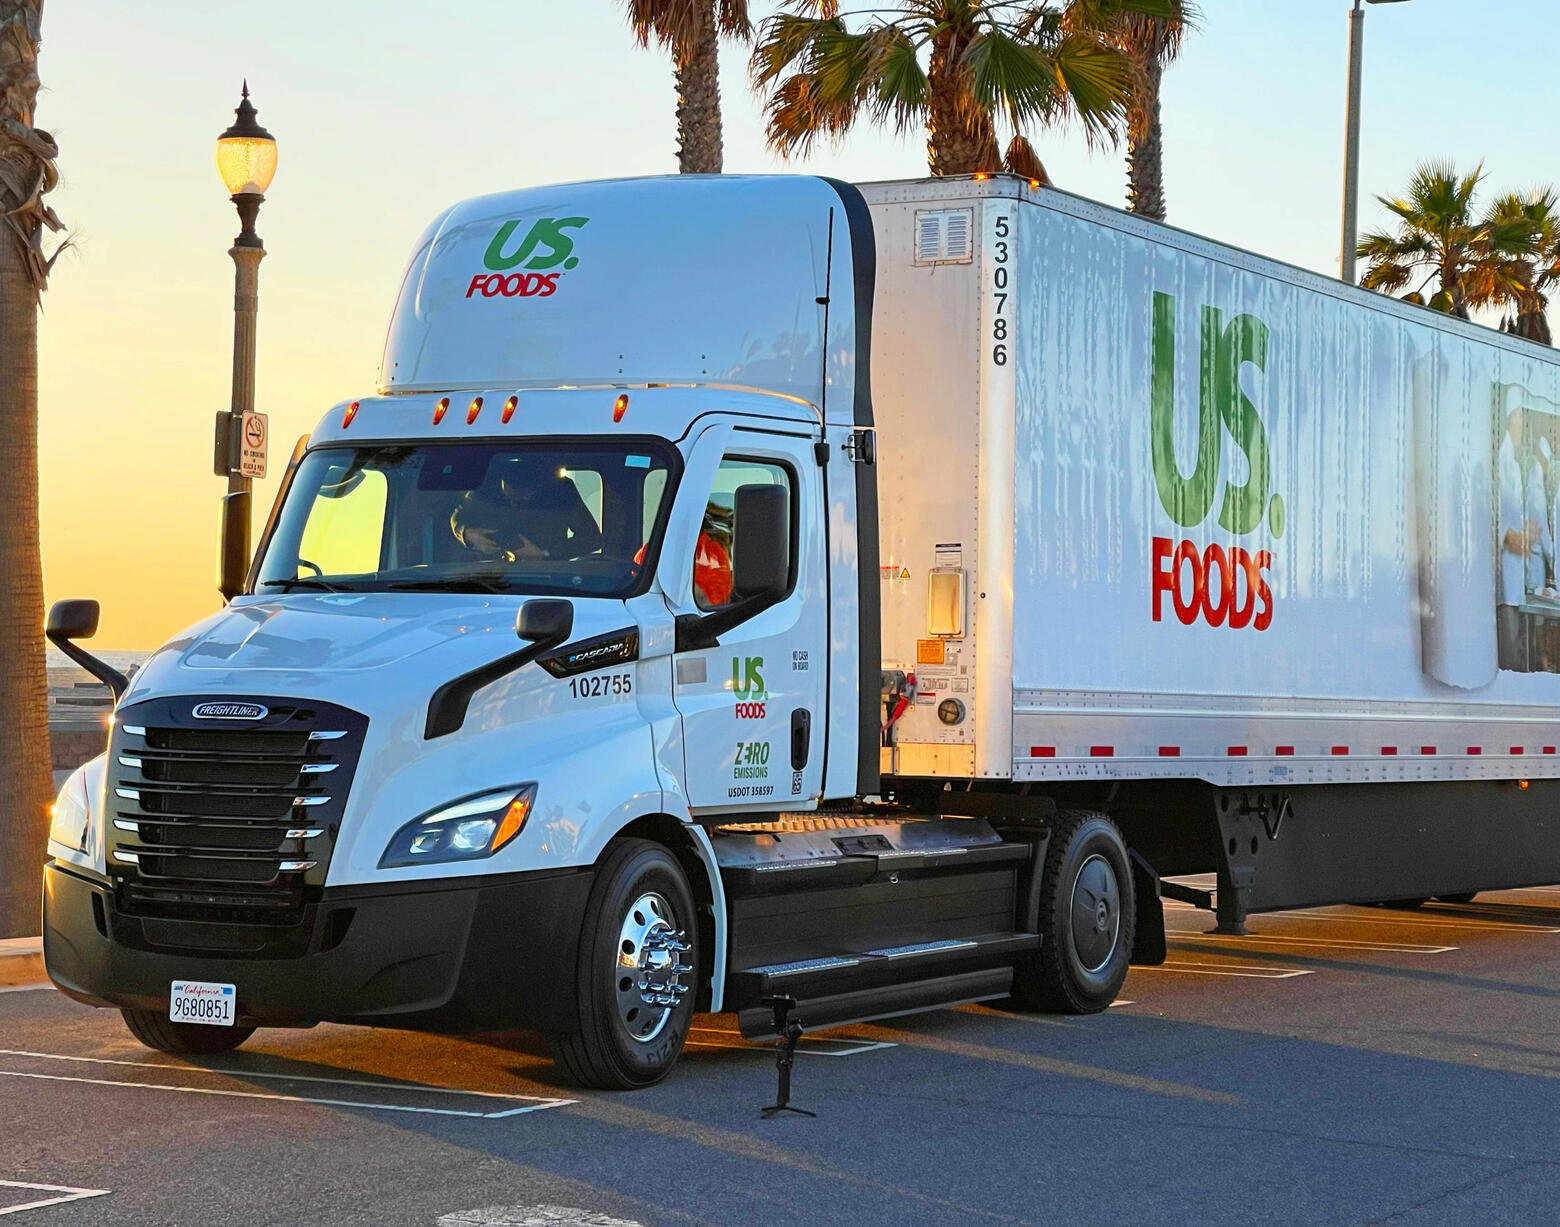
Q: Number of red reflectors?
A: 11